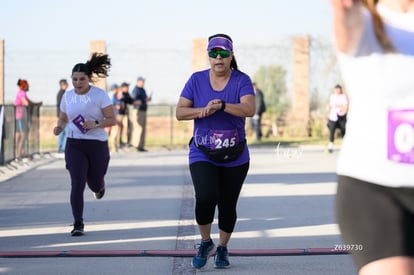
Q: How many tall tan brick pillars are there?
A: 4